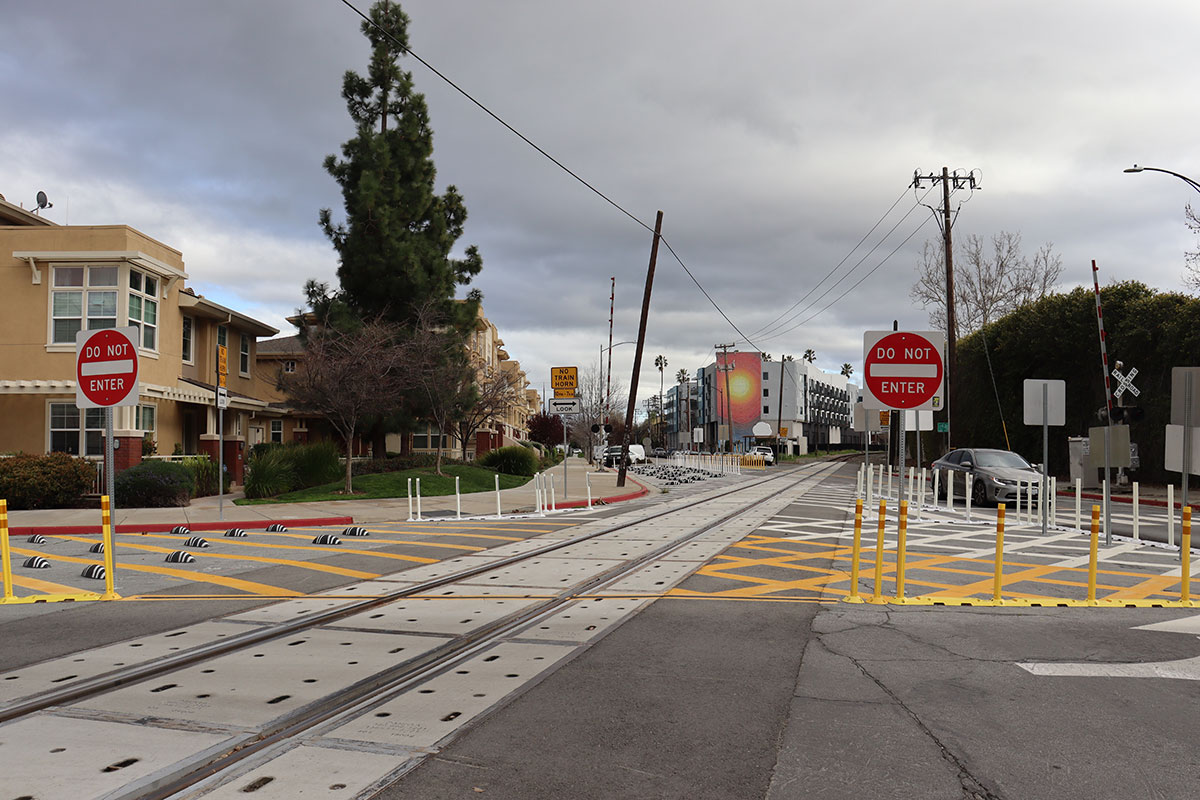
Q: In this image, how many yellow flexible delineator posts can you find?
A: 8